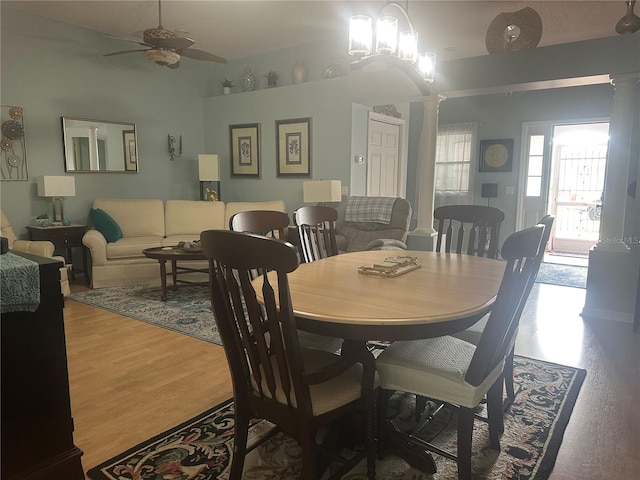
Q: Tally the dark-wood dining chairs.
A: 6